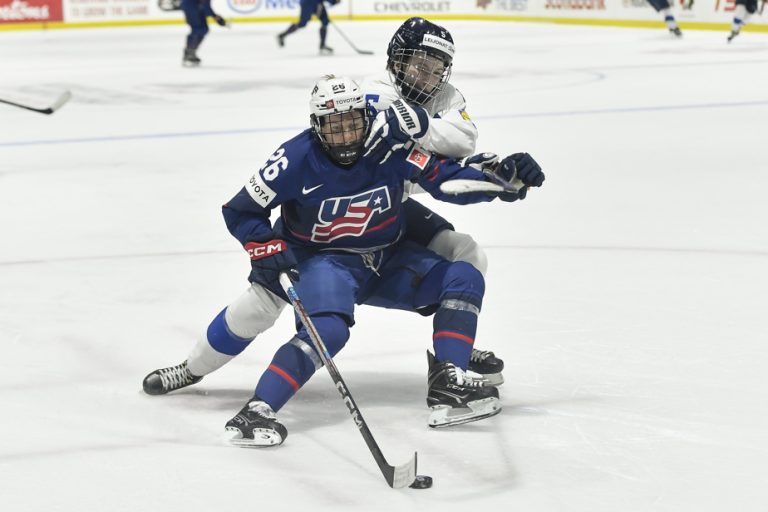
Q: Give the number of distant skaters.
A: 4